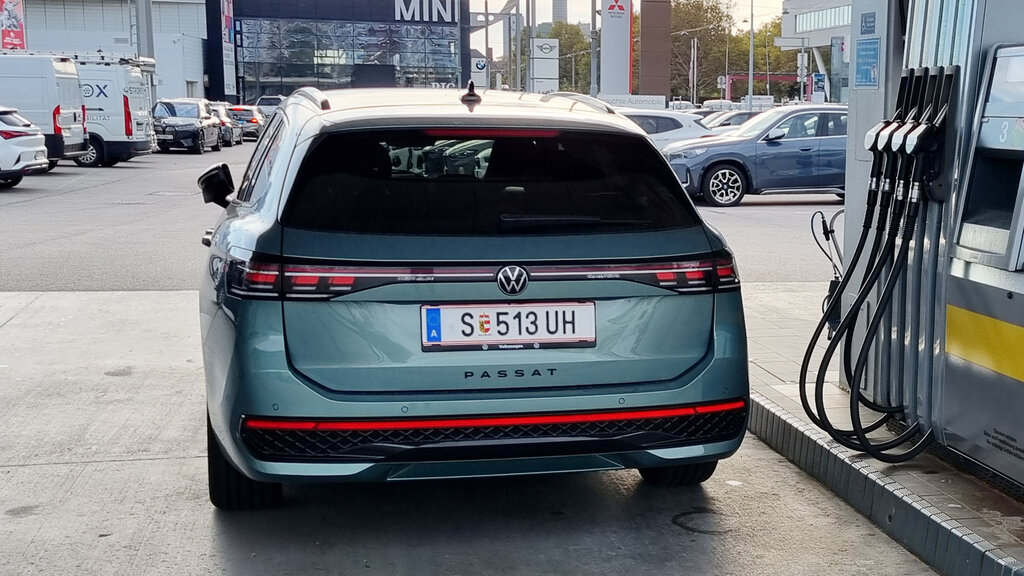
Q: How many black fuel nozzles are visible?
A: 4